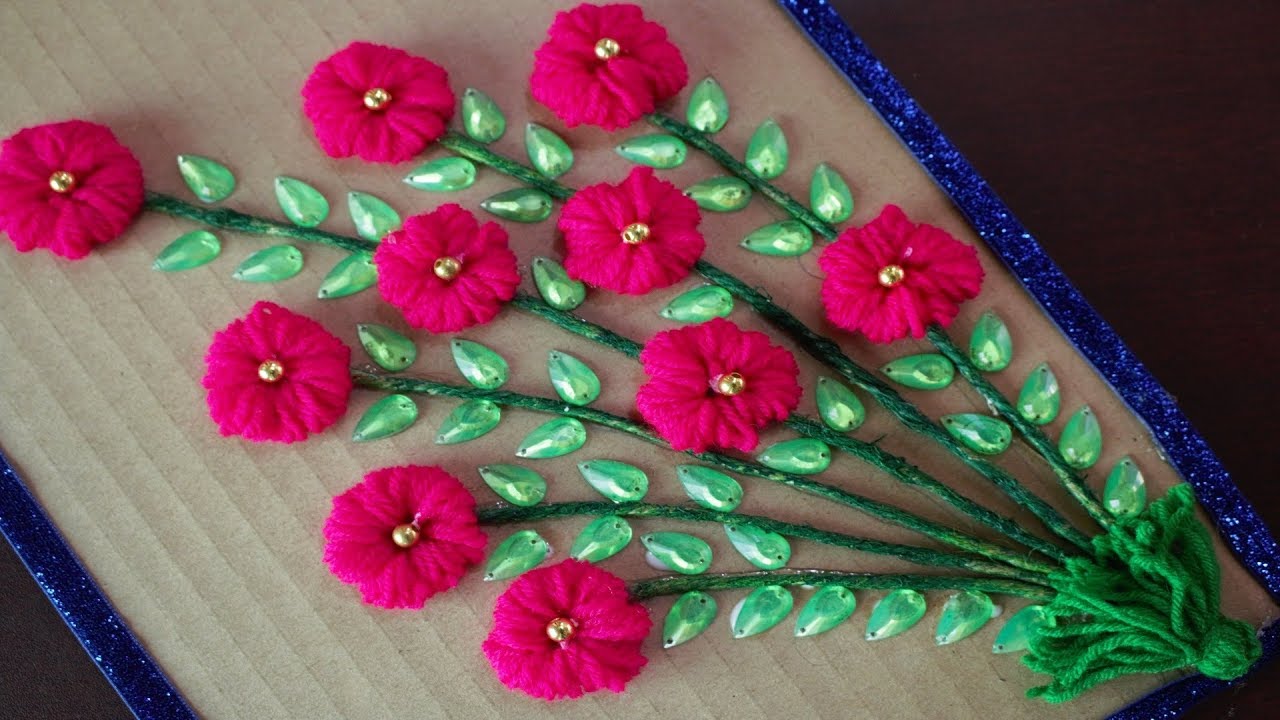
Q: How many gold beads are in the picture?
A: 10